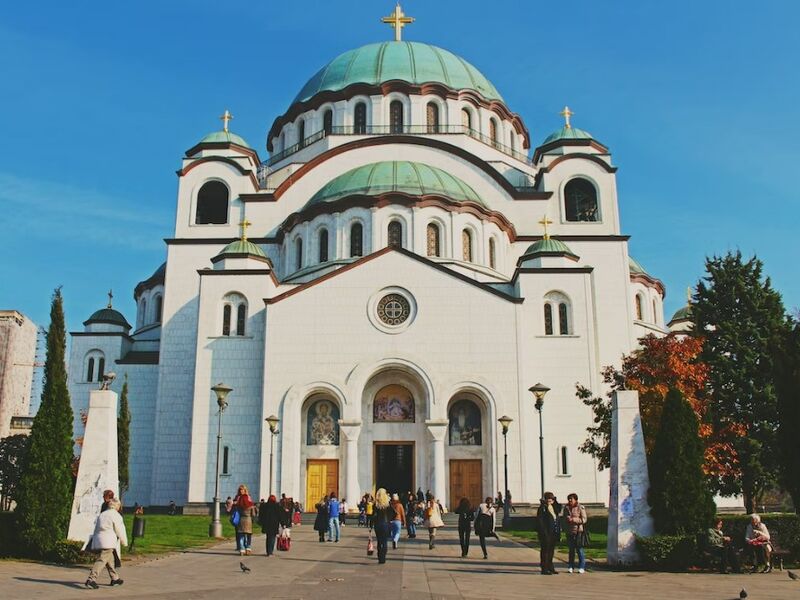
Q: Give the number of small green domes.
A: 6